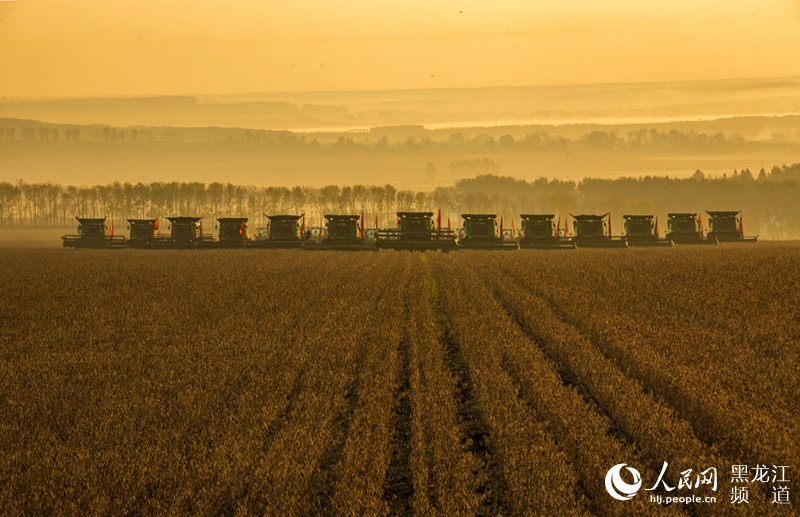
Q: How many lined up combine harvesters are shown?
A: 13